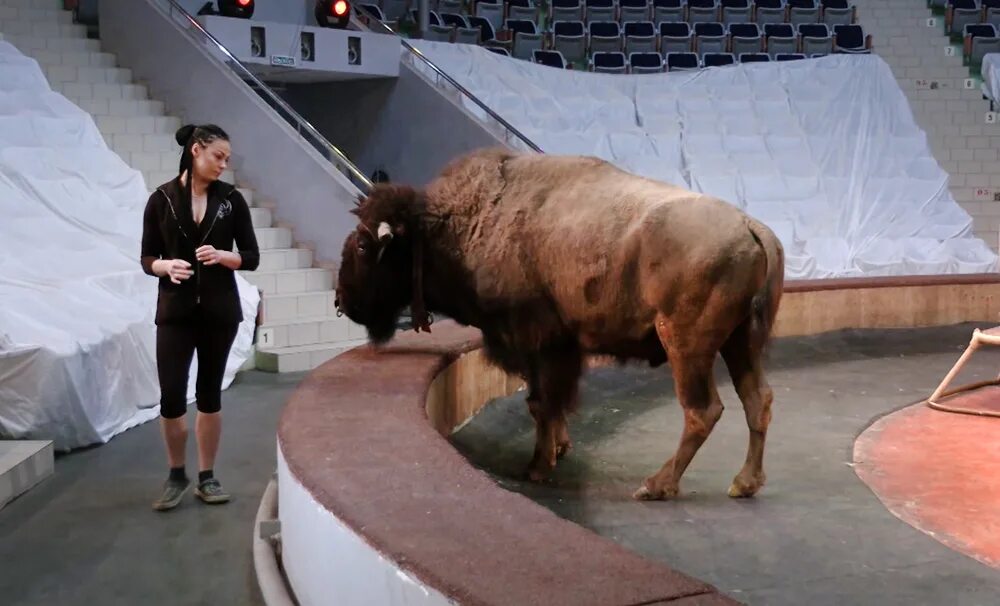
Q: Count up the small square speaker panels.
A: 3